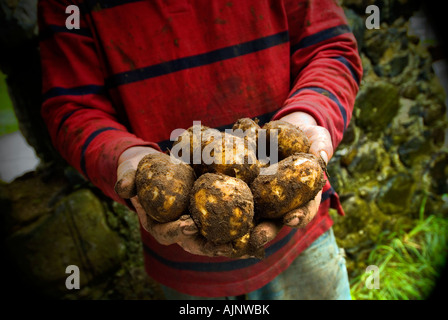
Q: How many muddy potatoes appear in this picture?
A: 7